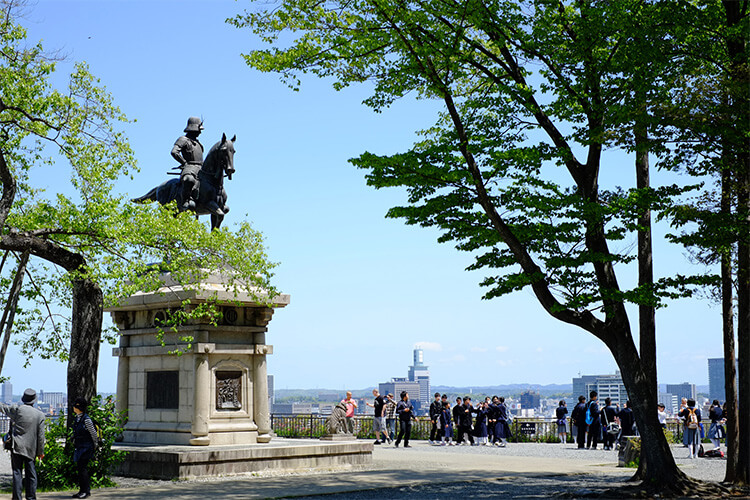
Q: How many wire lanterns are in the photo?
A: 0